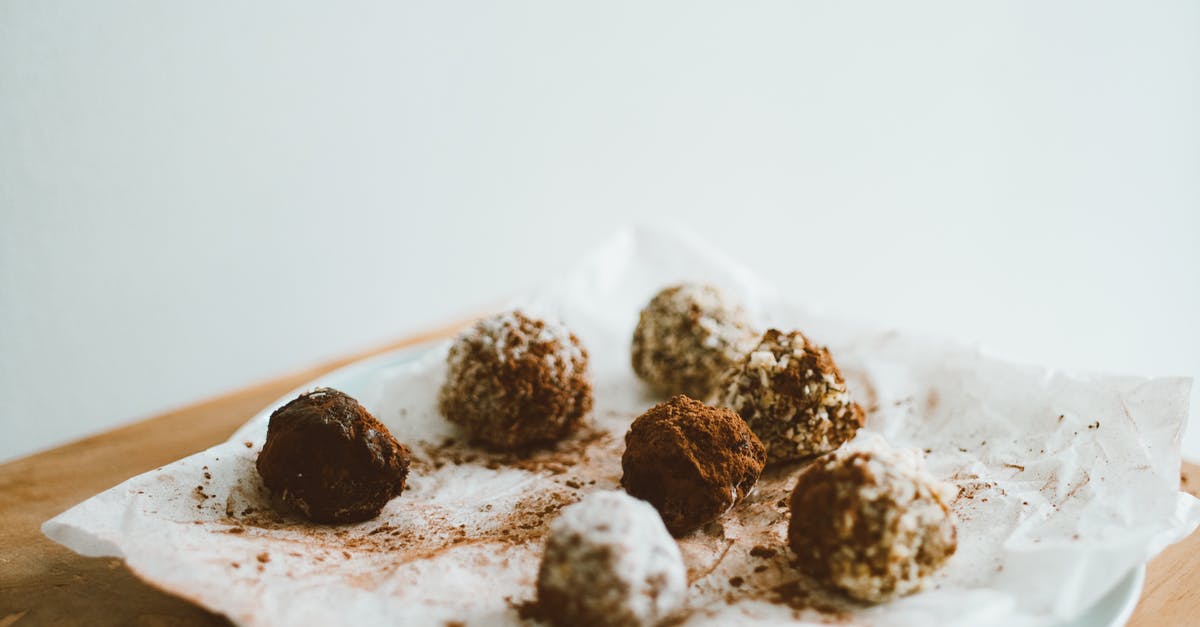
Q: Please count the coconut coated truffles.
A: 5